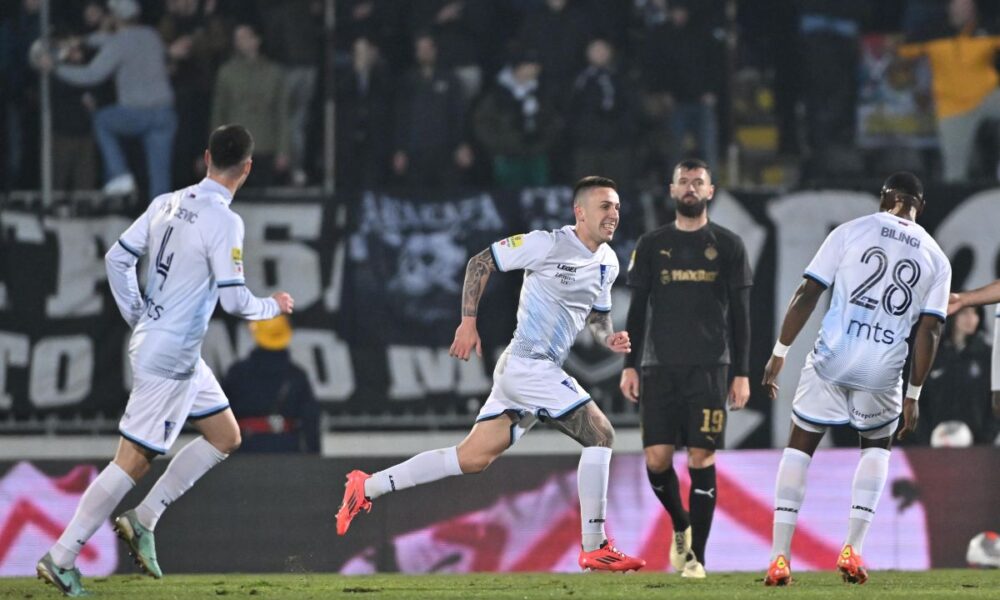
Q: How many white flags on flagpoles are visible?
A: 0